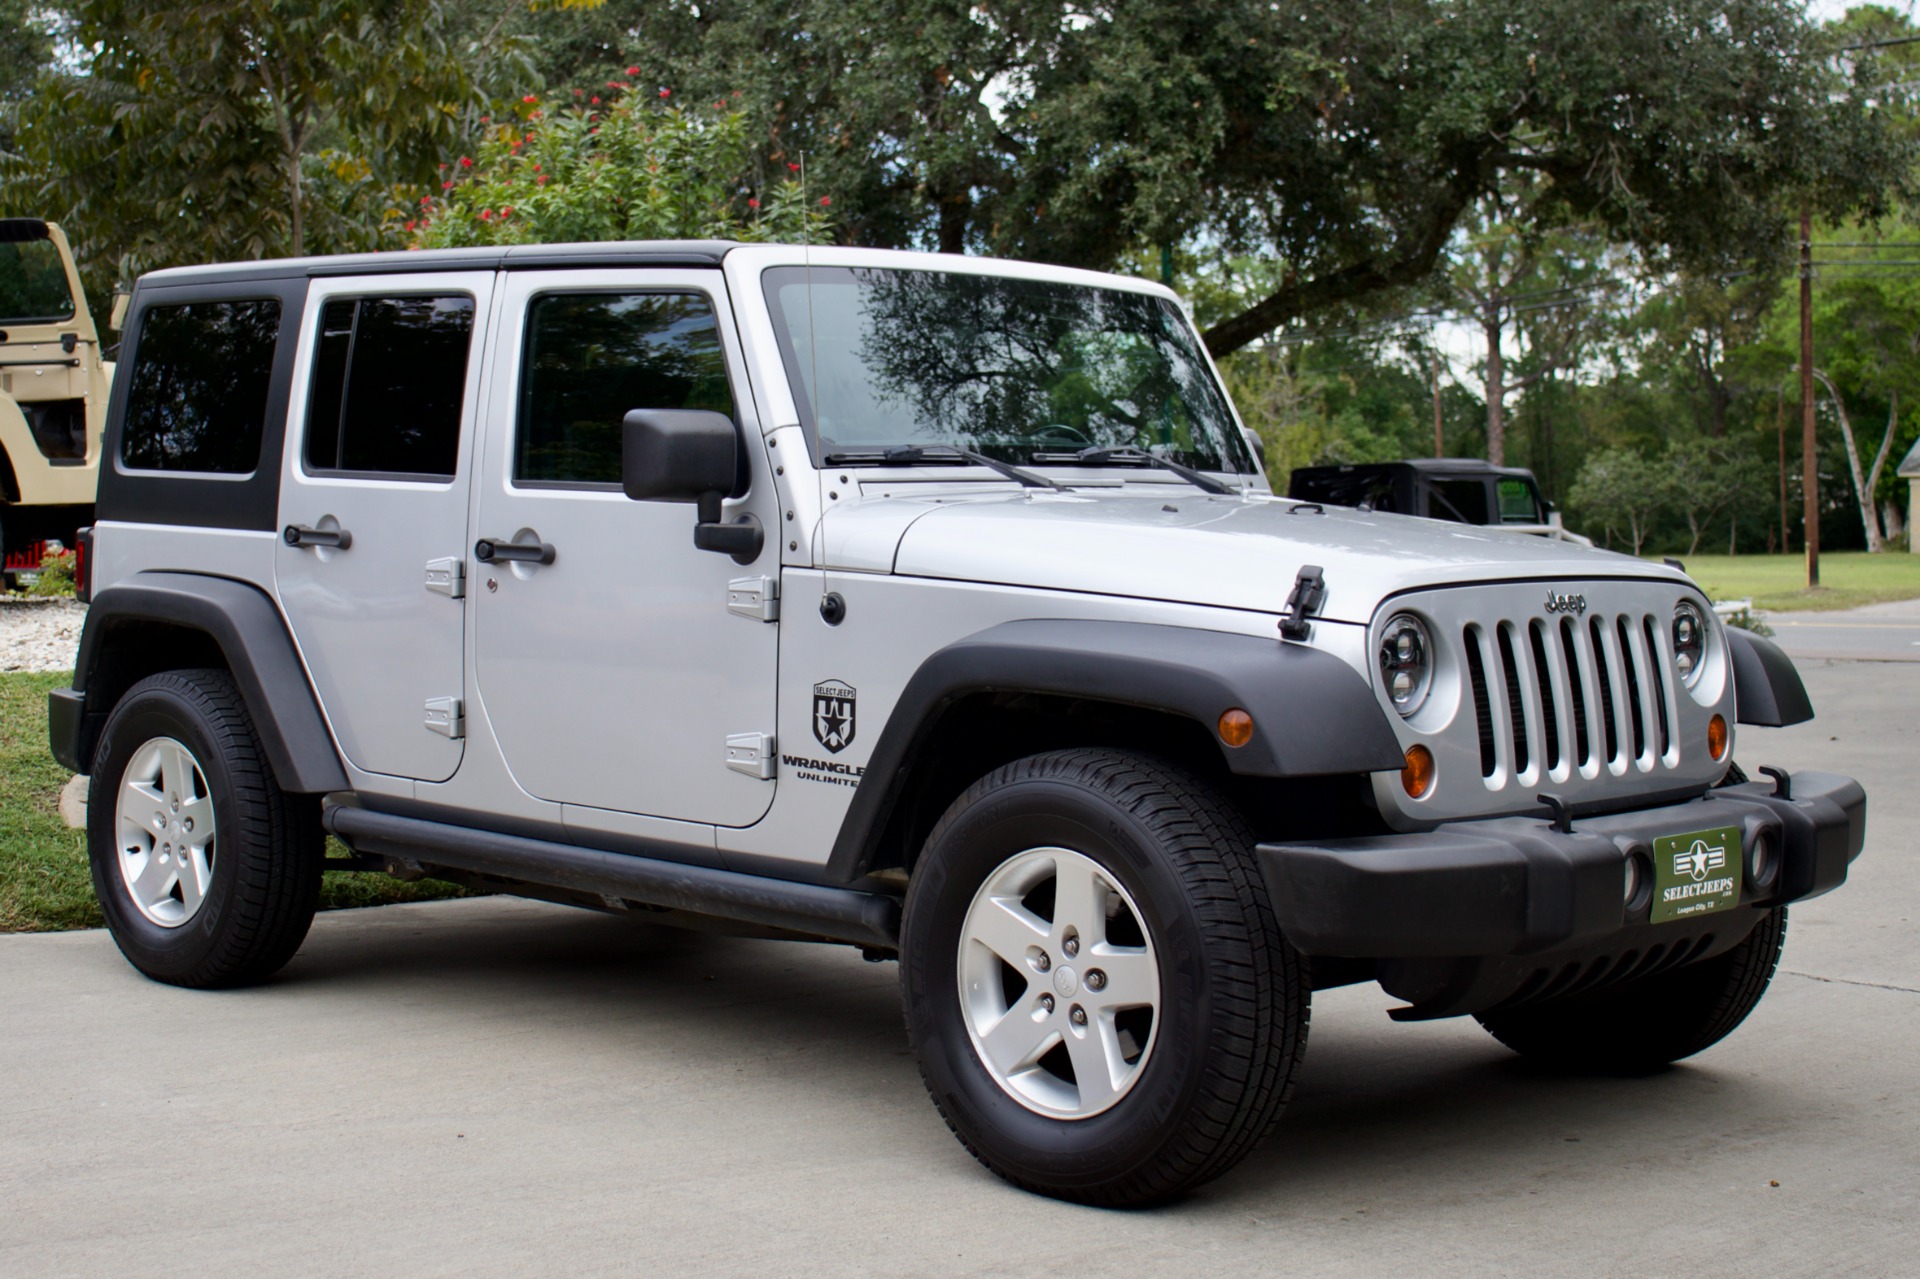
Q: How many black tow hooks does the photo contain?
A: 2